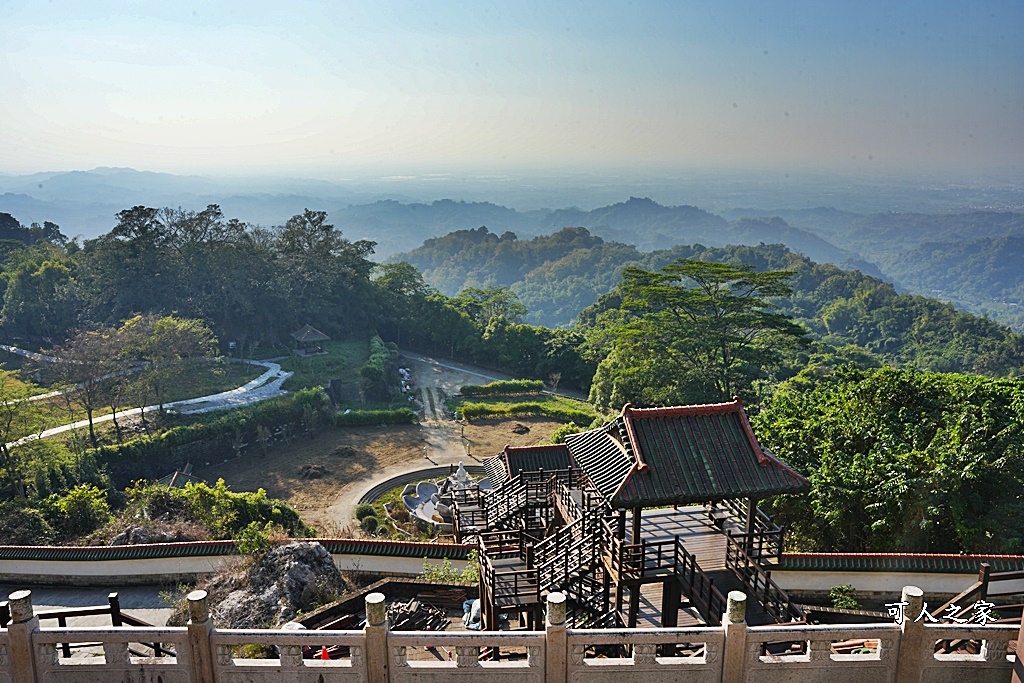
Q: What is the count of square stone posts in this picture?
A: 6